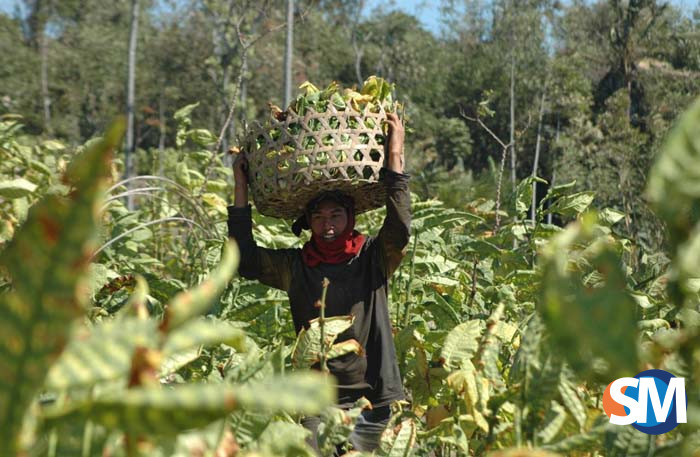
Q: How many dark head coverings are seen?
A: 1